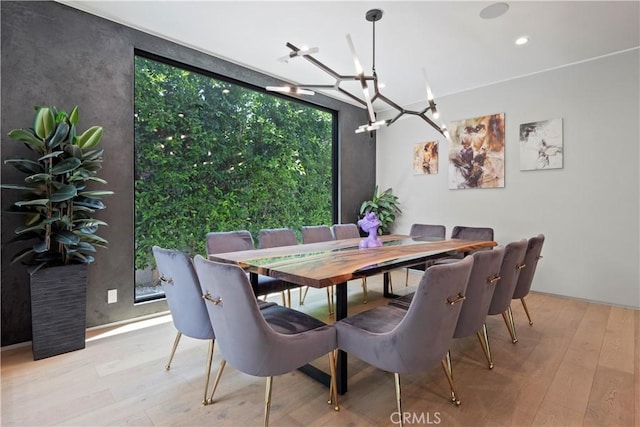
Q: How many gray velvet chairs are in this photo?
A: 12